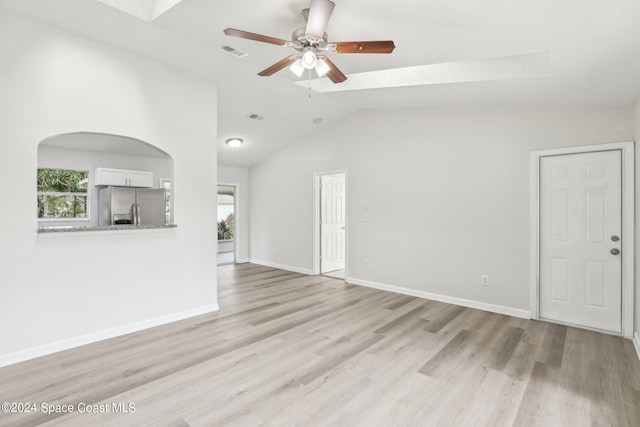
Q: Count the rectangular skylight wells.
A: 2